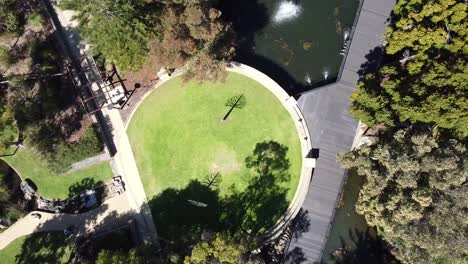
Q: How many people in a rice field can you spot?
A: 0